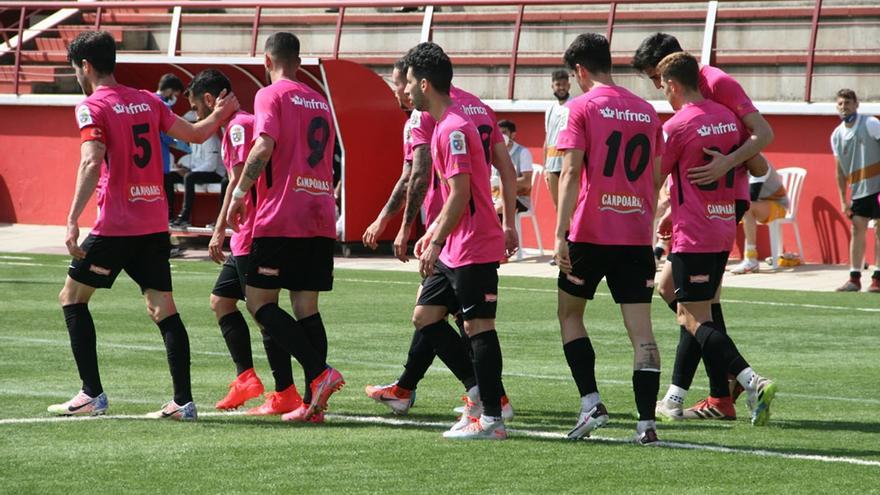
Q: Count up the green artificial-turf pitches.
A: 1